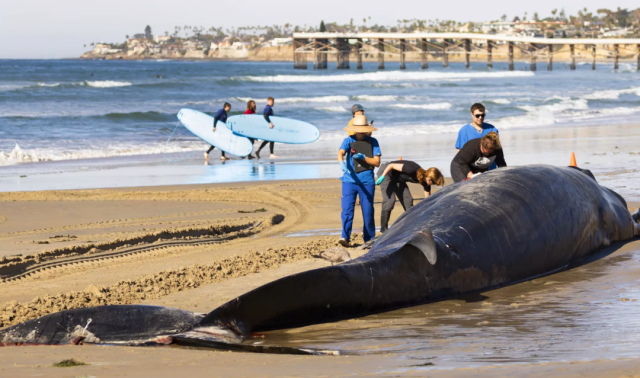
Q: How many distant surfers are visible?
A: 3